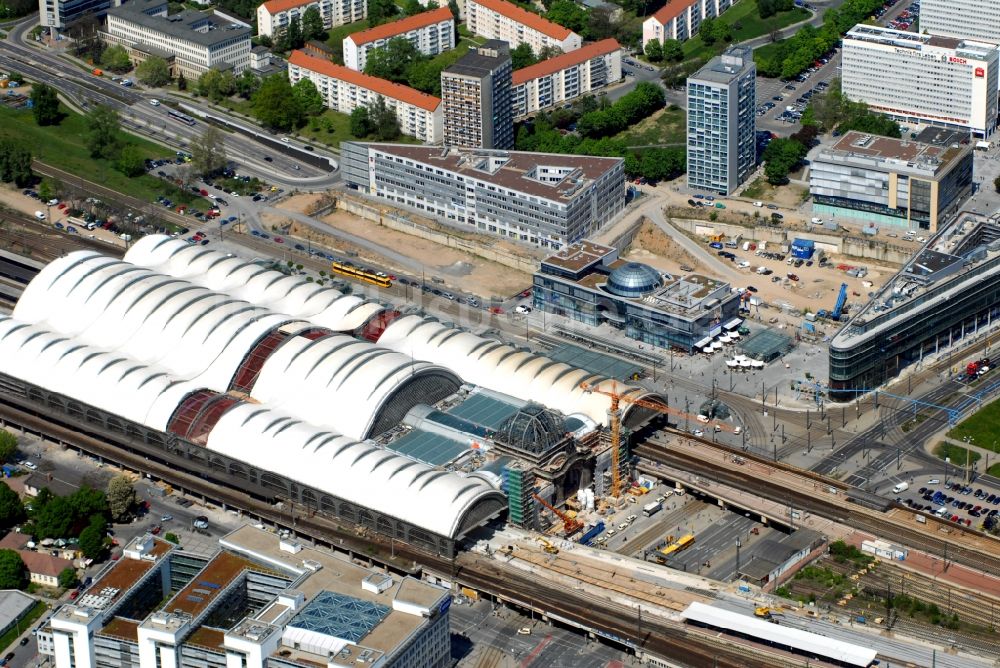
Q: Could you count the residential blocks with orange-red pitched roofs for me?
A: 6